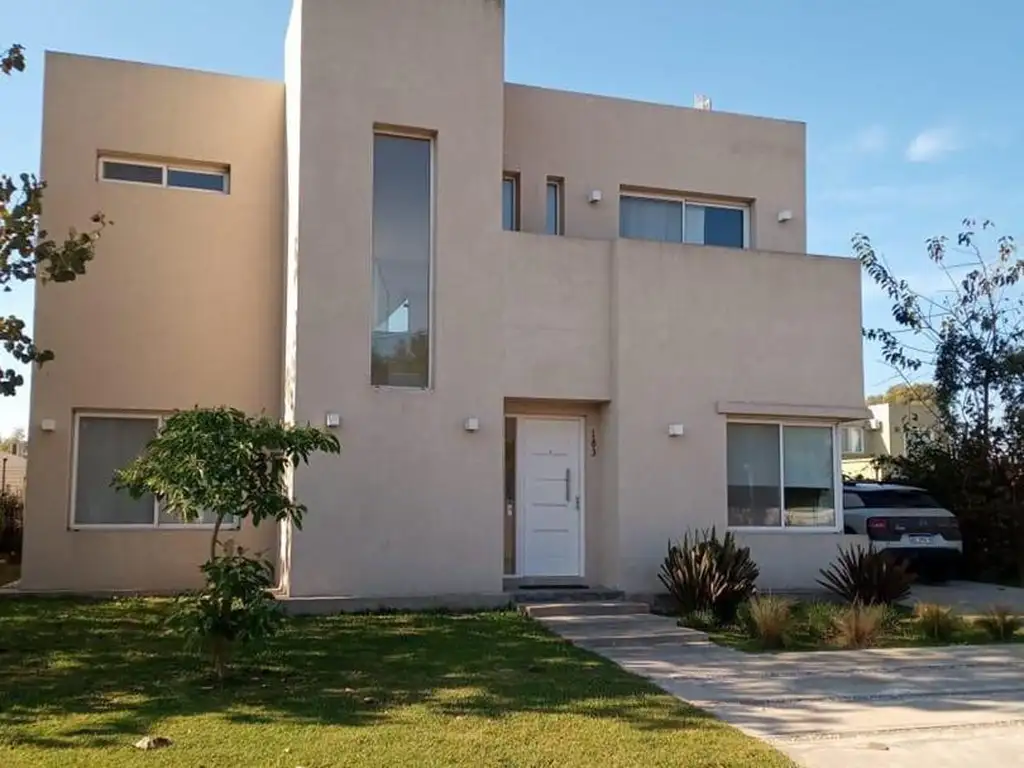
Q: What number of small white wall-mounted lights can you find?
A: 6